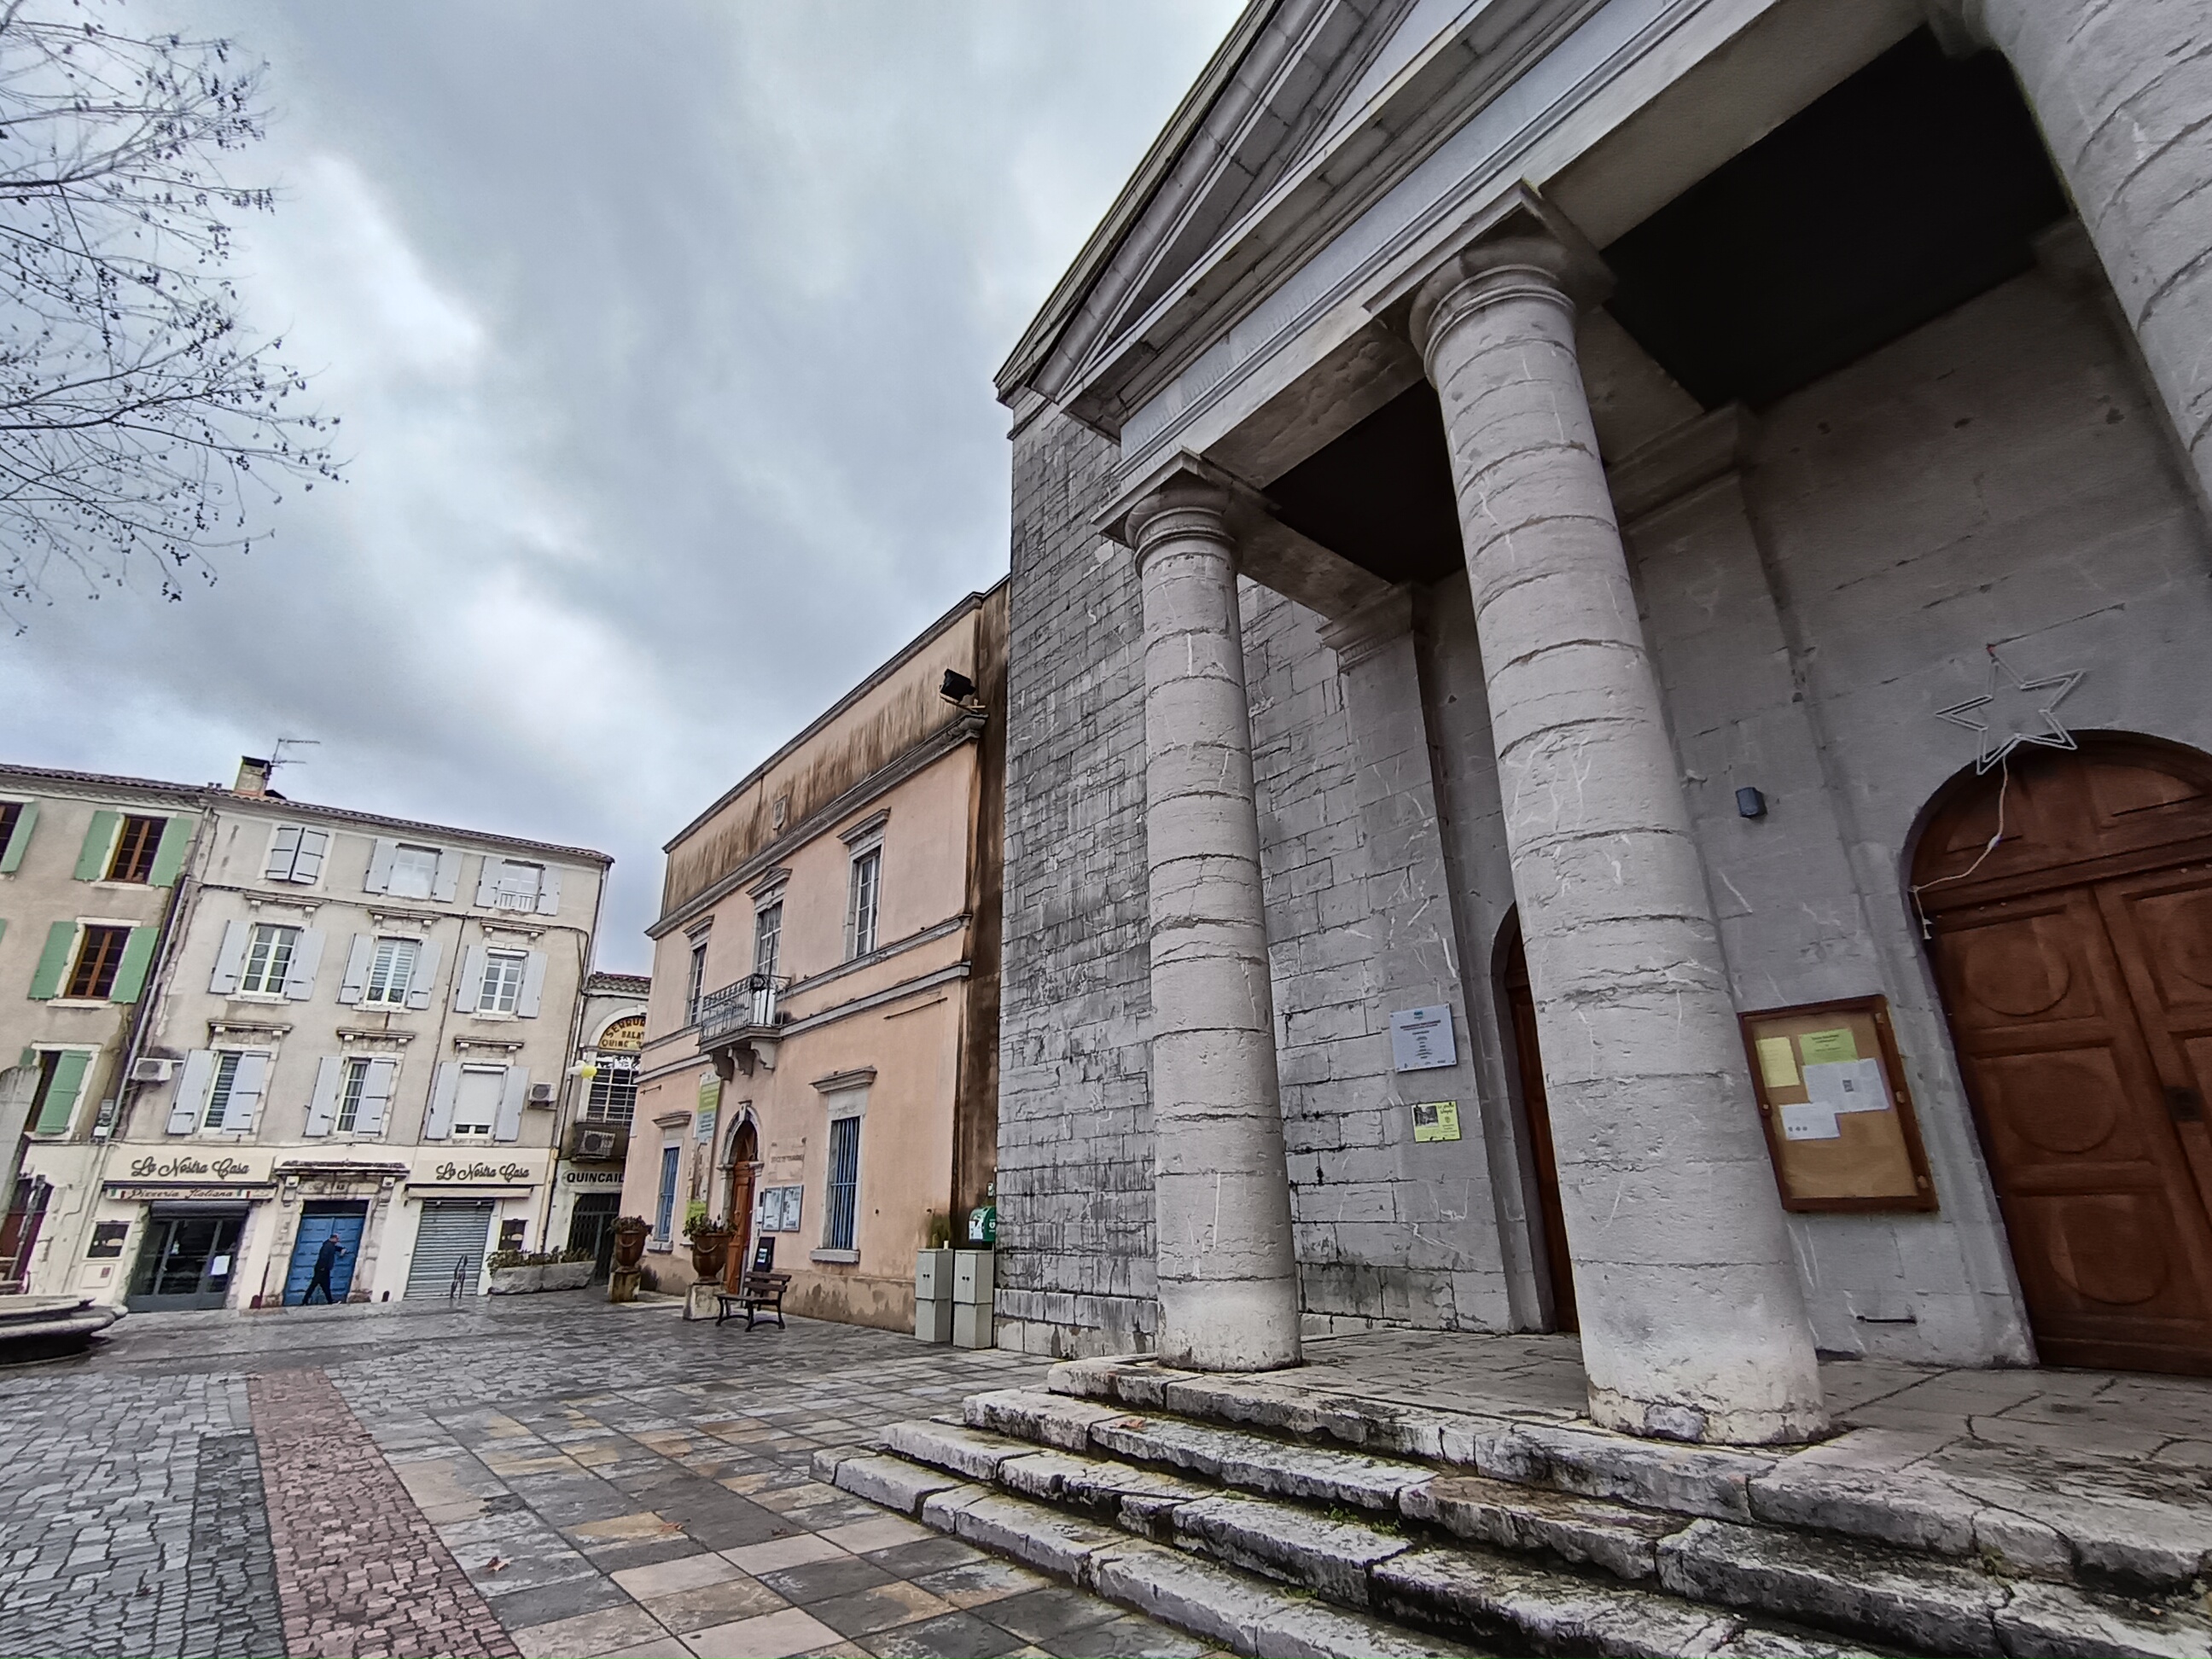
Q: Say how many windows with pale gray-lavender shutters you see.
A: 9